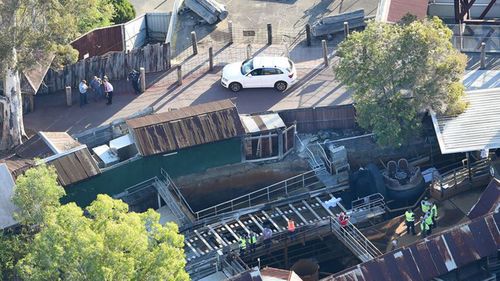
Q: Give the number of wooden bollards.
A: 12